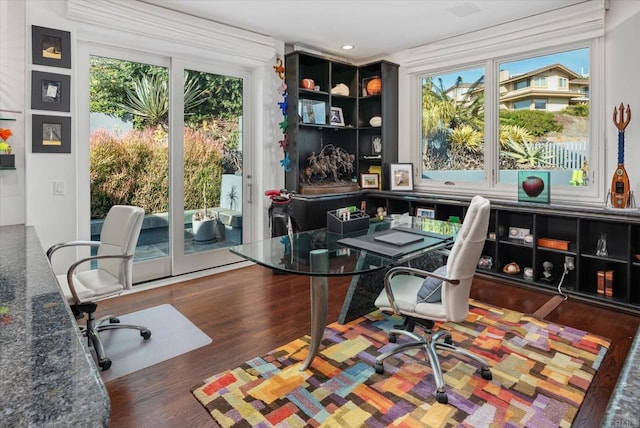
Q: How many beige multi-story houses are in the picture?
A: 1